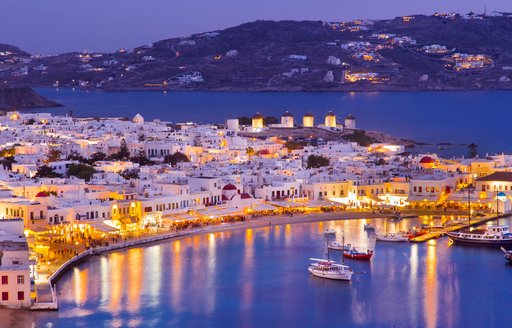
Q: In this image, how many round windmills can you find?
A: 5